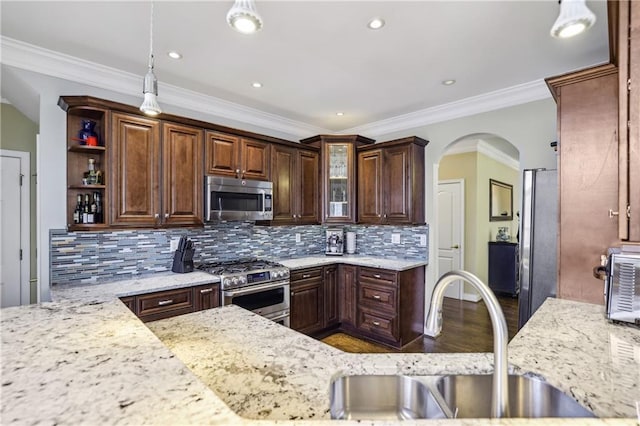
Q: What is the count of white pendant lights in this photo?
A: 3